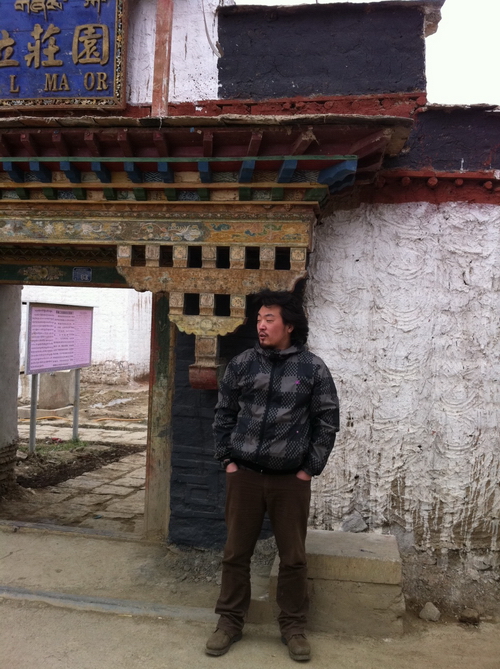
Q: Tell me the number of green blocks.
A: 10